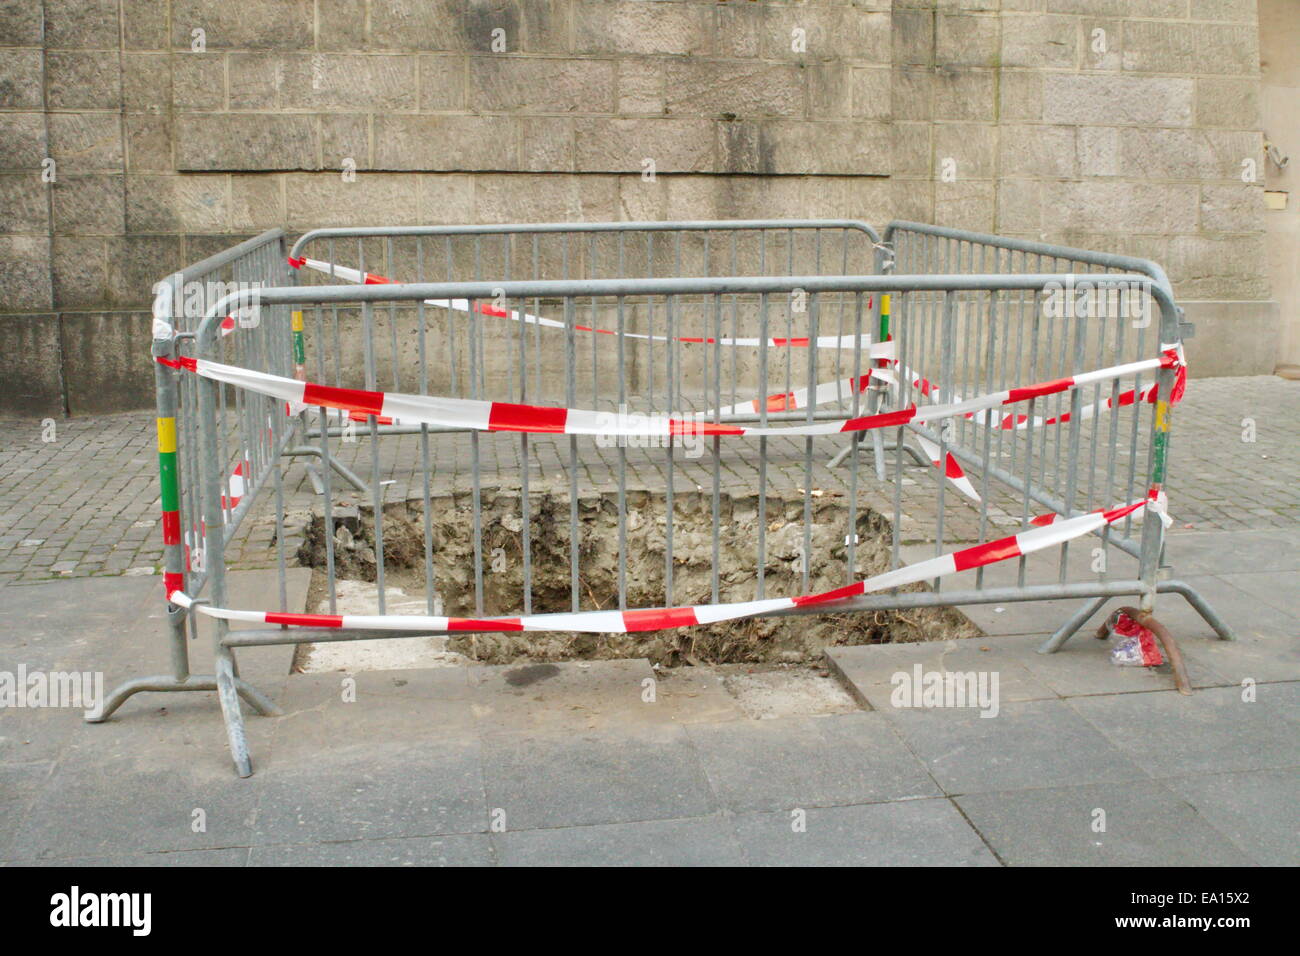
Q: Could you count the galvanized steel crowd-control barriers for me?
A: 4